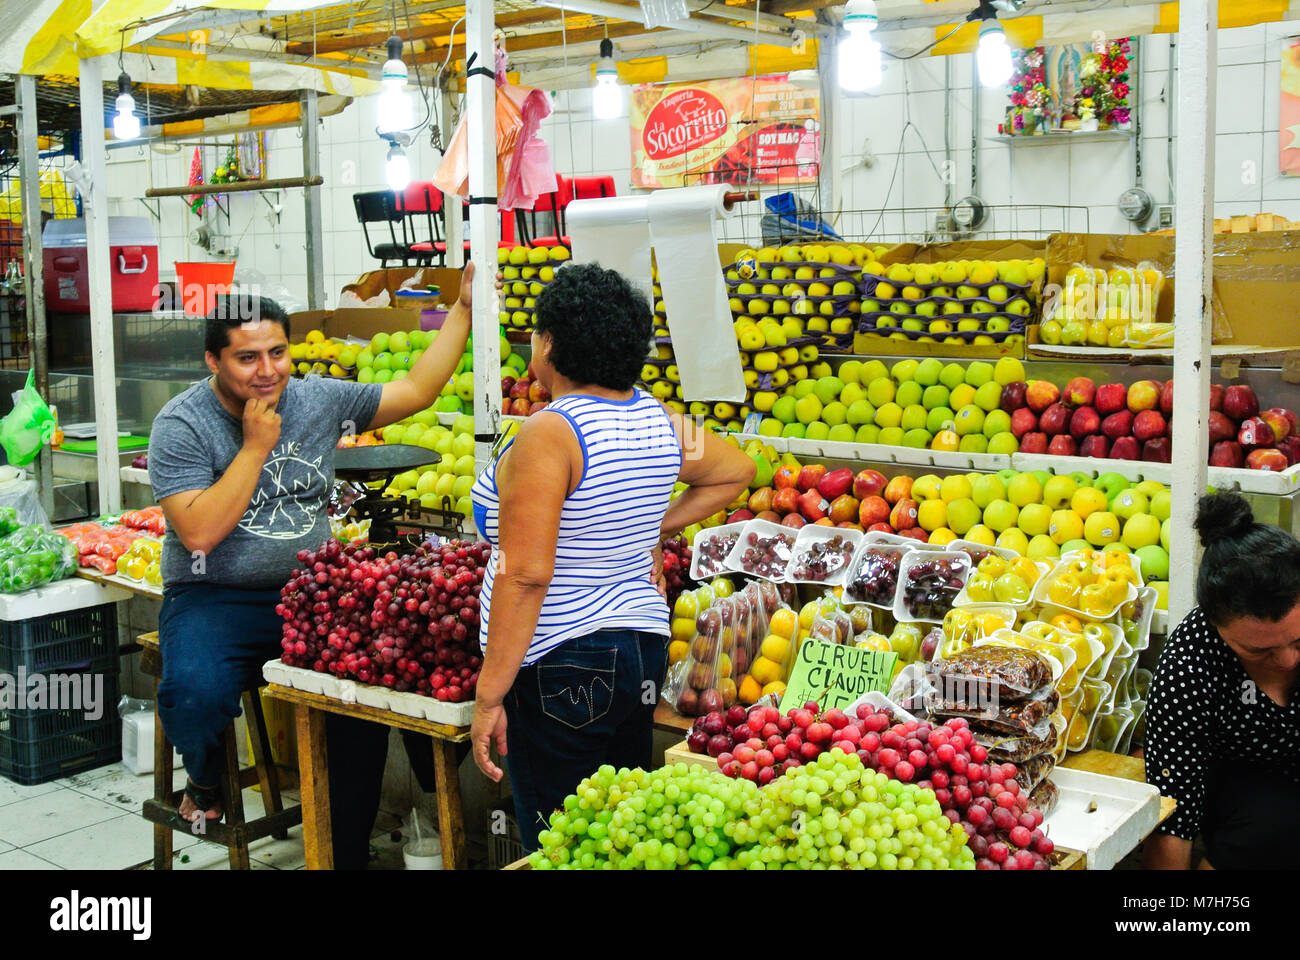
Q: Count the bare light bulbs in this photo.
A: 6